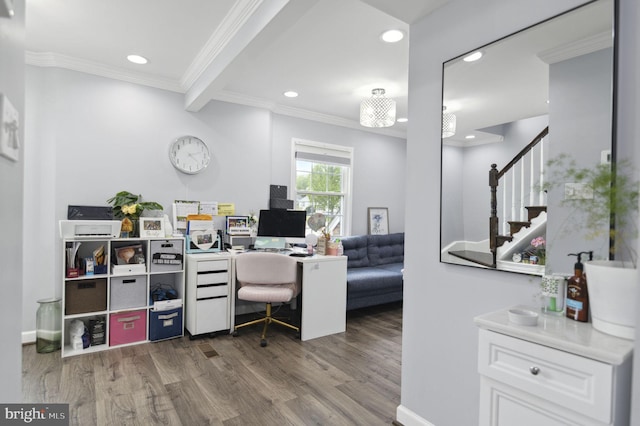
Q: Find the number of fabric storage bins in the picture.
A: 5